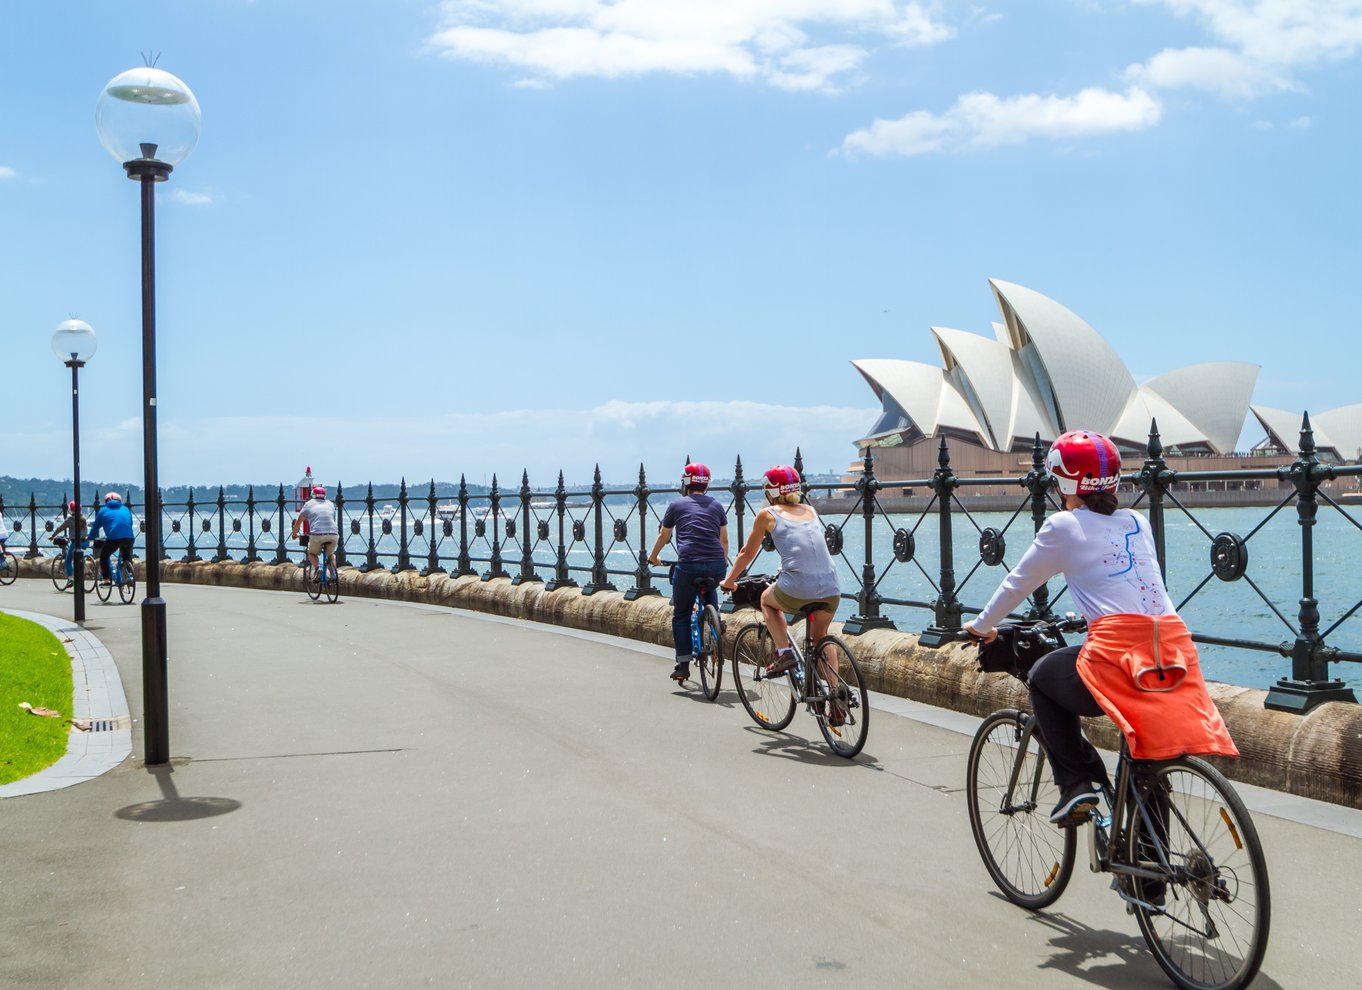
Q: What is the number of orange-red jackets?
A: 1